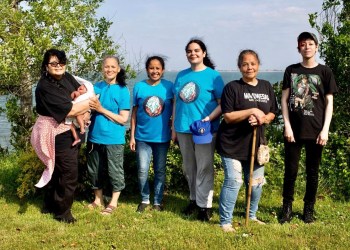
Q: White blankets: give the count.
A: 1